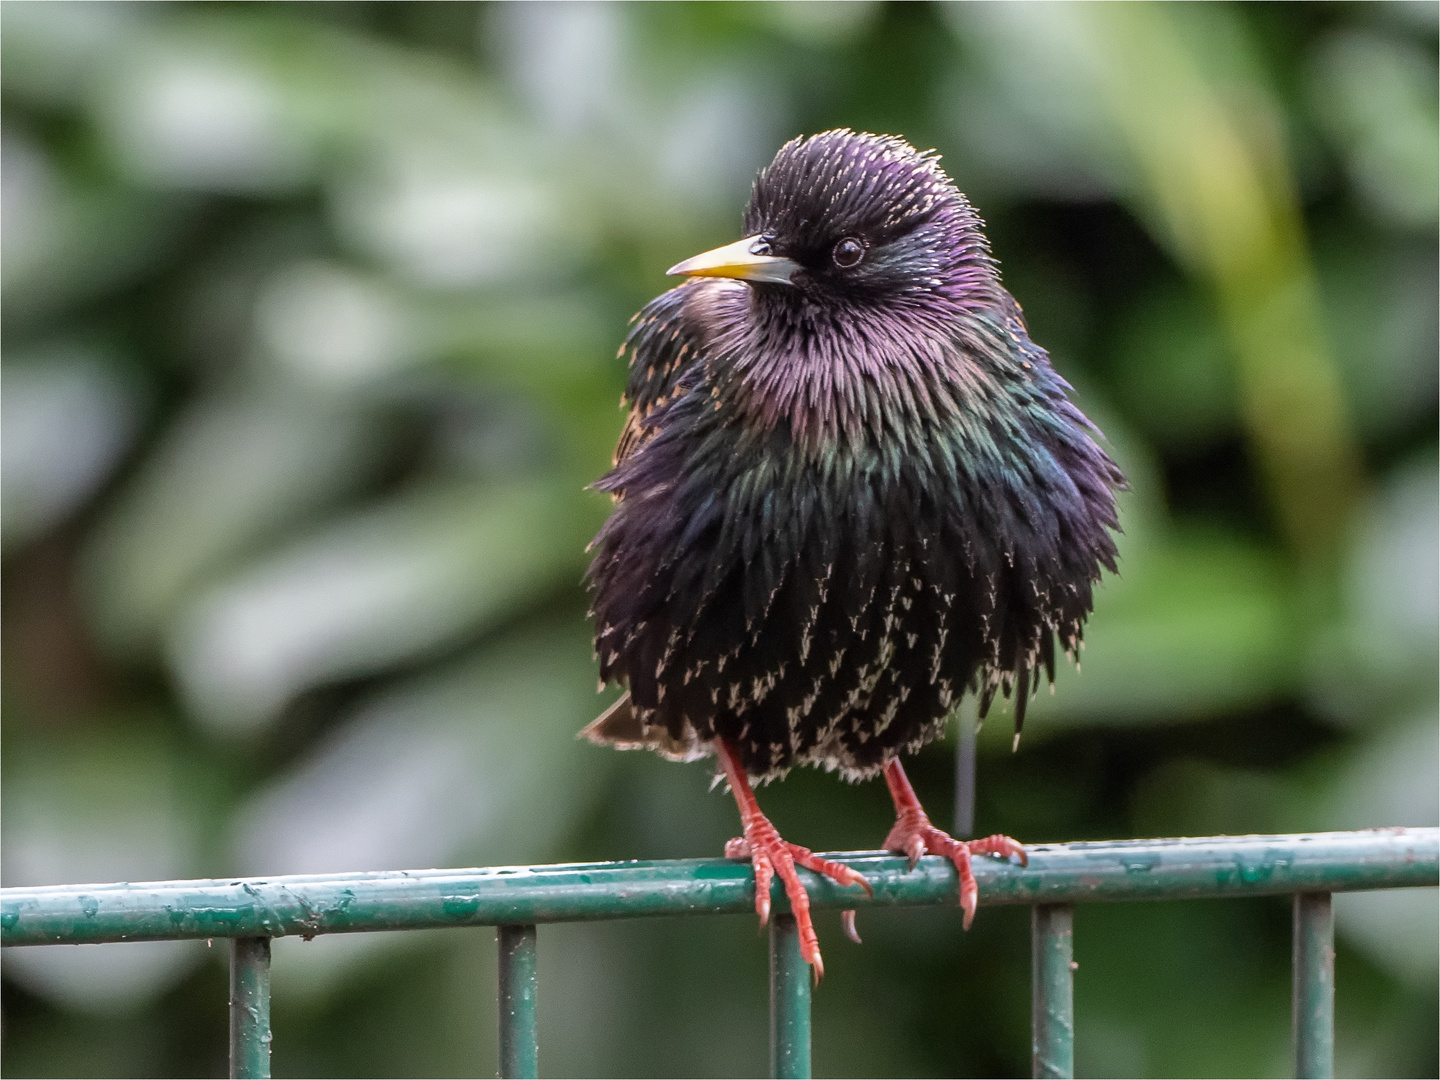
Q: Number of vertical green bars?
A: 5